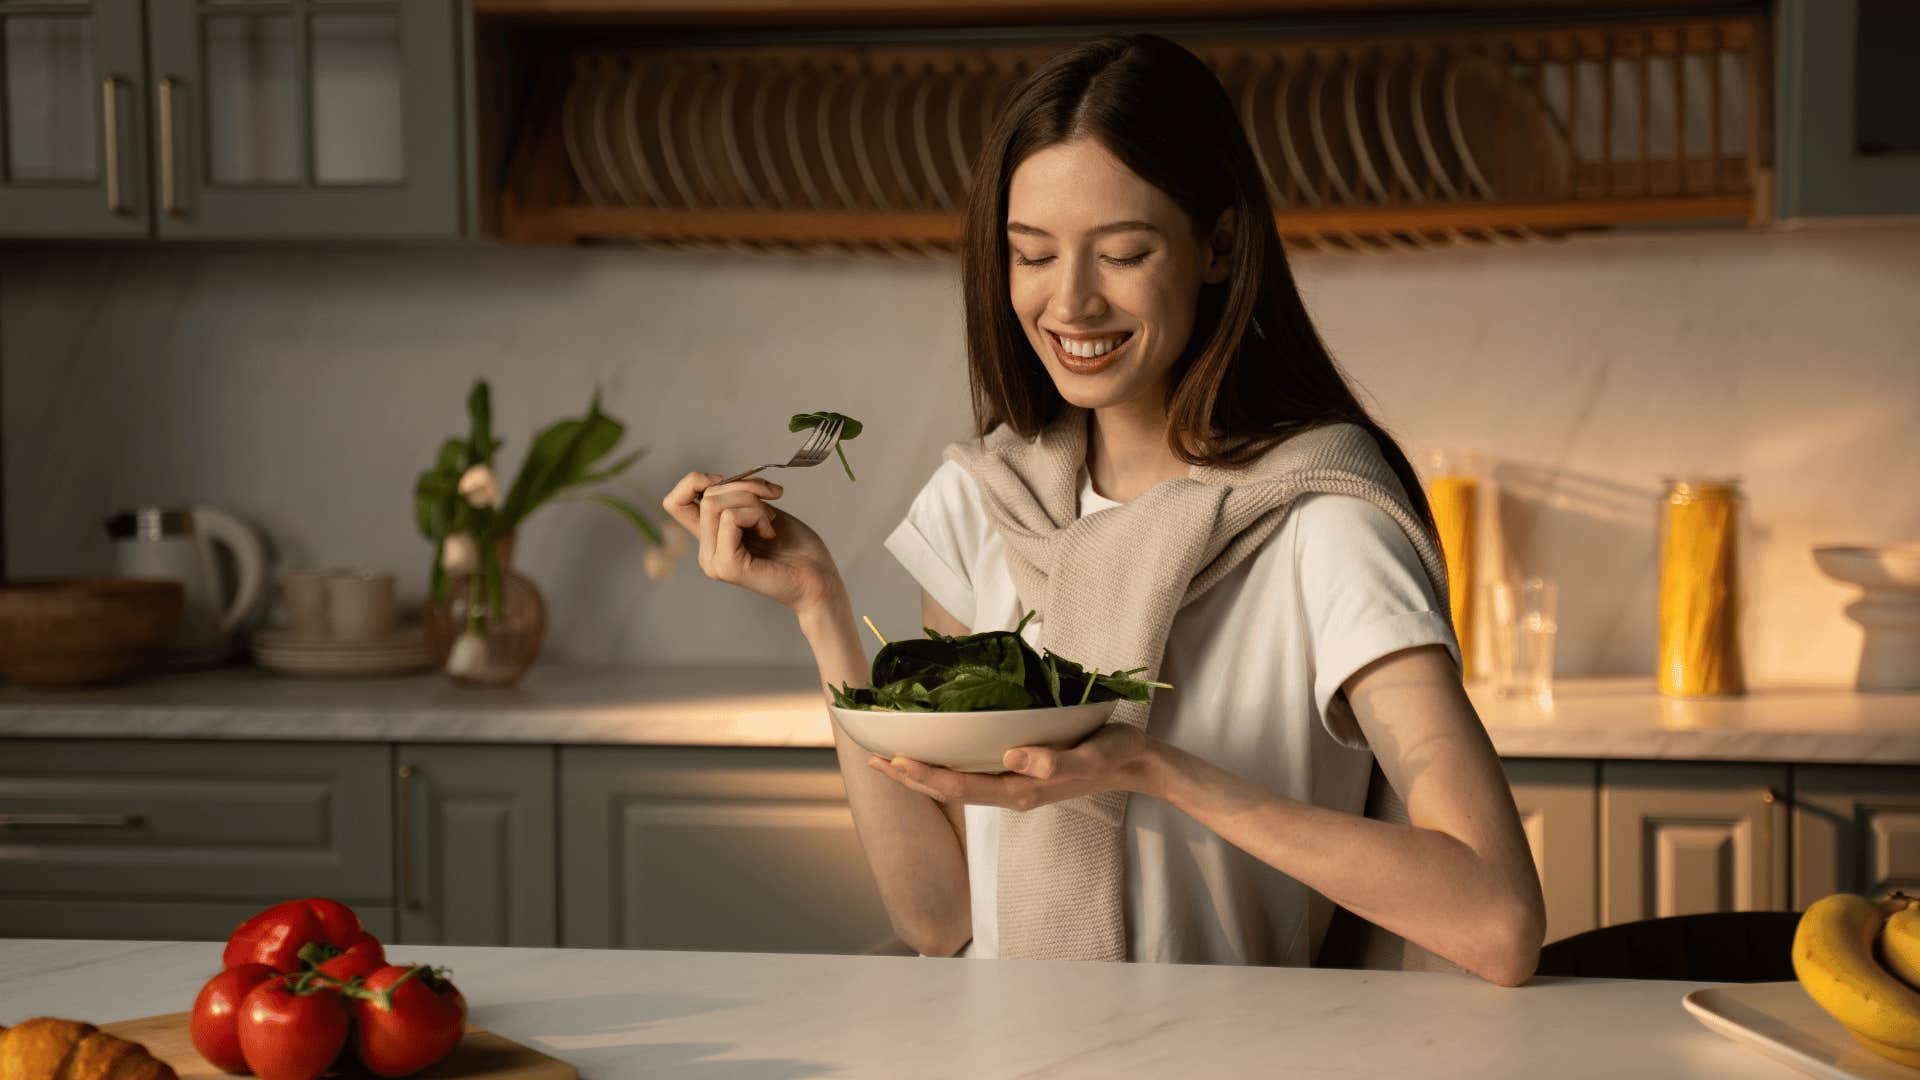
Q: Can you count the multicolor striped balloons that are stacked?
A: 0